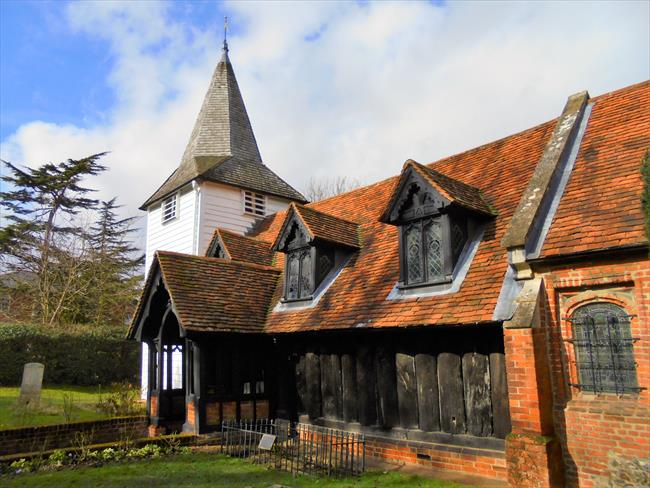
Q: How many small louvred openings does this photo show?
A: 2